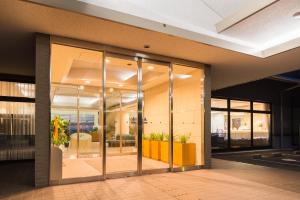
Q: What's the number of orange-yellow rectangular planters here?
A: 4